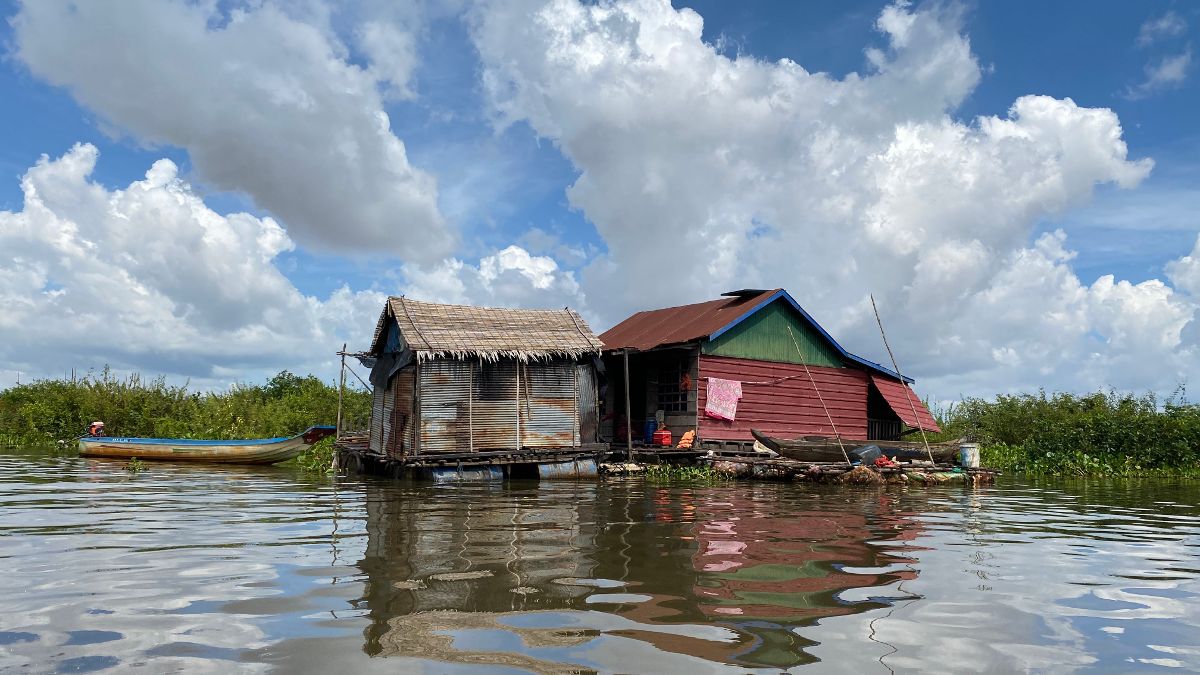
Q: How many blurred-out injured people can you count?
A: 0